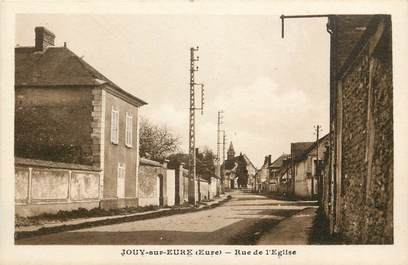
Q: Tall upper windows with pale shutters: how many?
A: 2